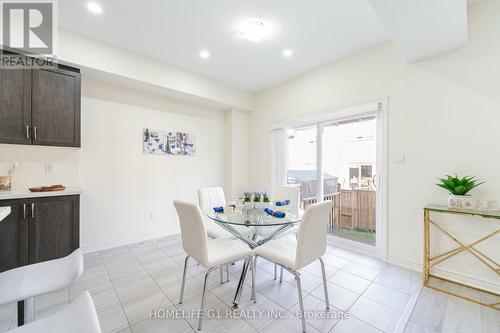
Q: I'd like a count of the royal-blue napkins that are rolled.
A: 3